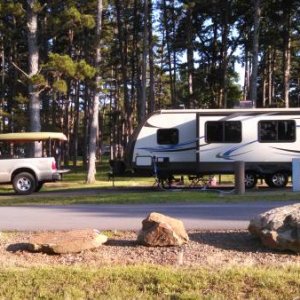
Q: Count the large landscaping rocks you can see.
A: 3